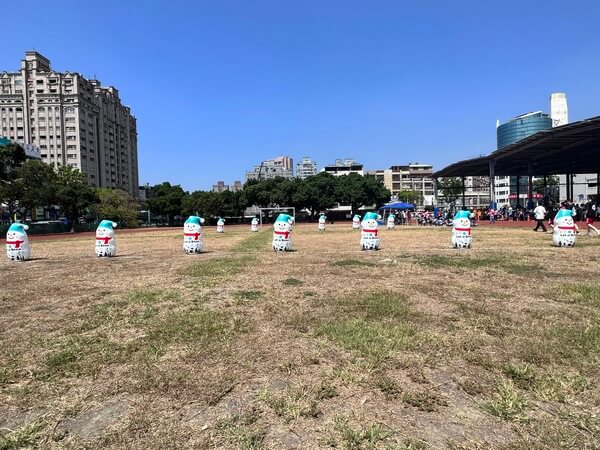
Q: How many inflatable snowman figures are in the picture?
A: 12